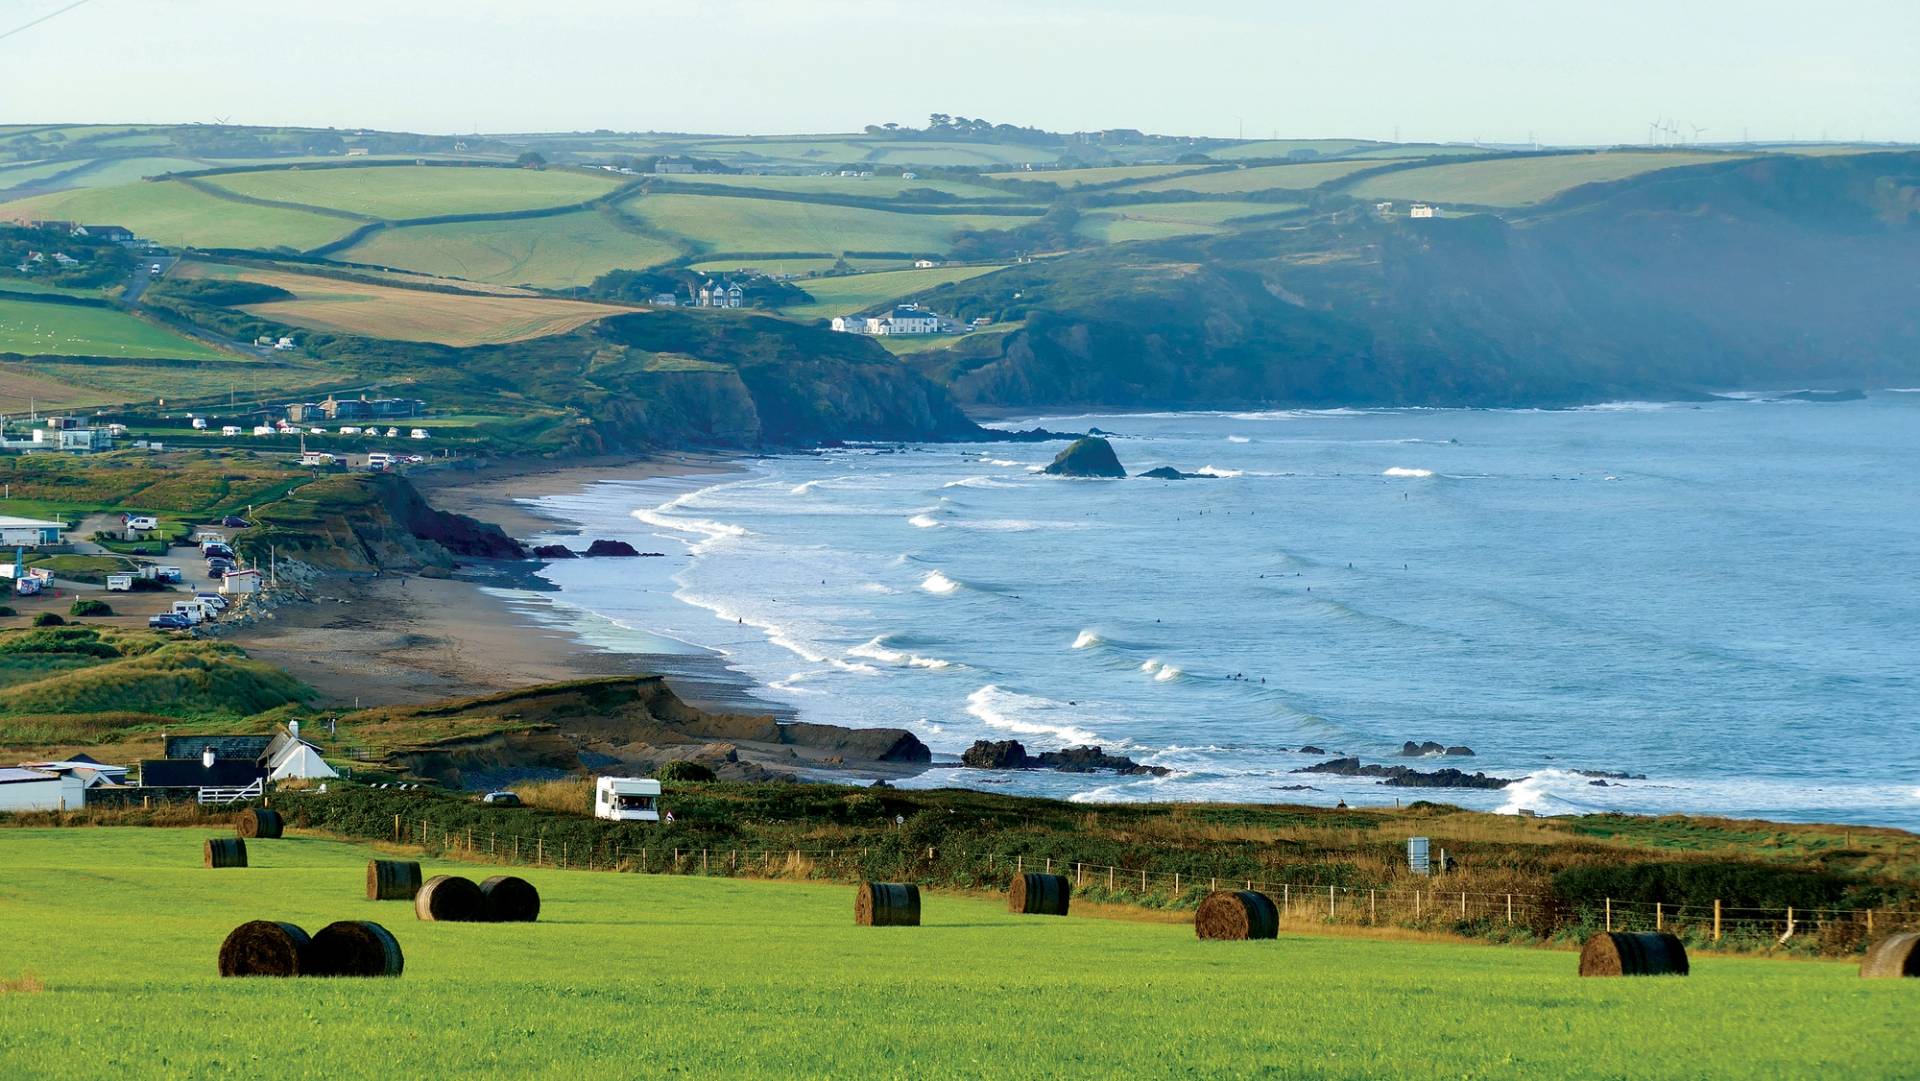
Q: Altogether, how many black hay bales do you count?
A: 12